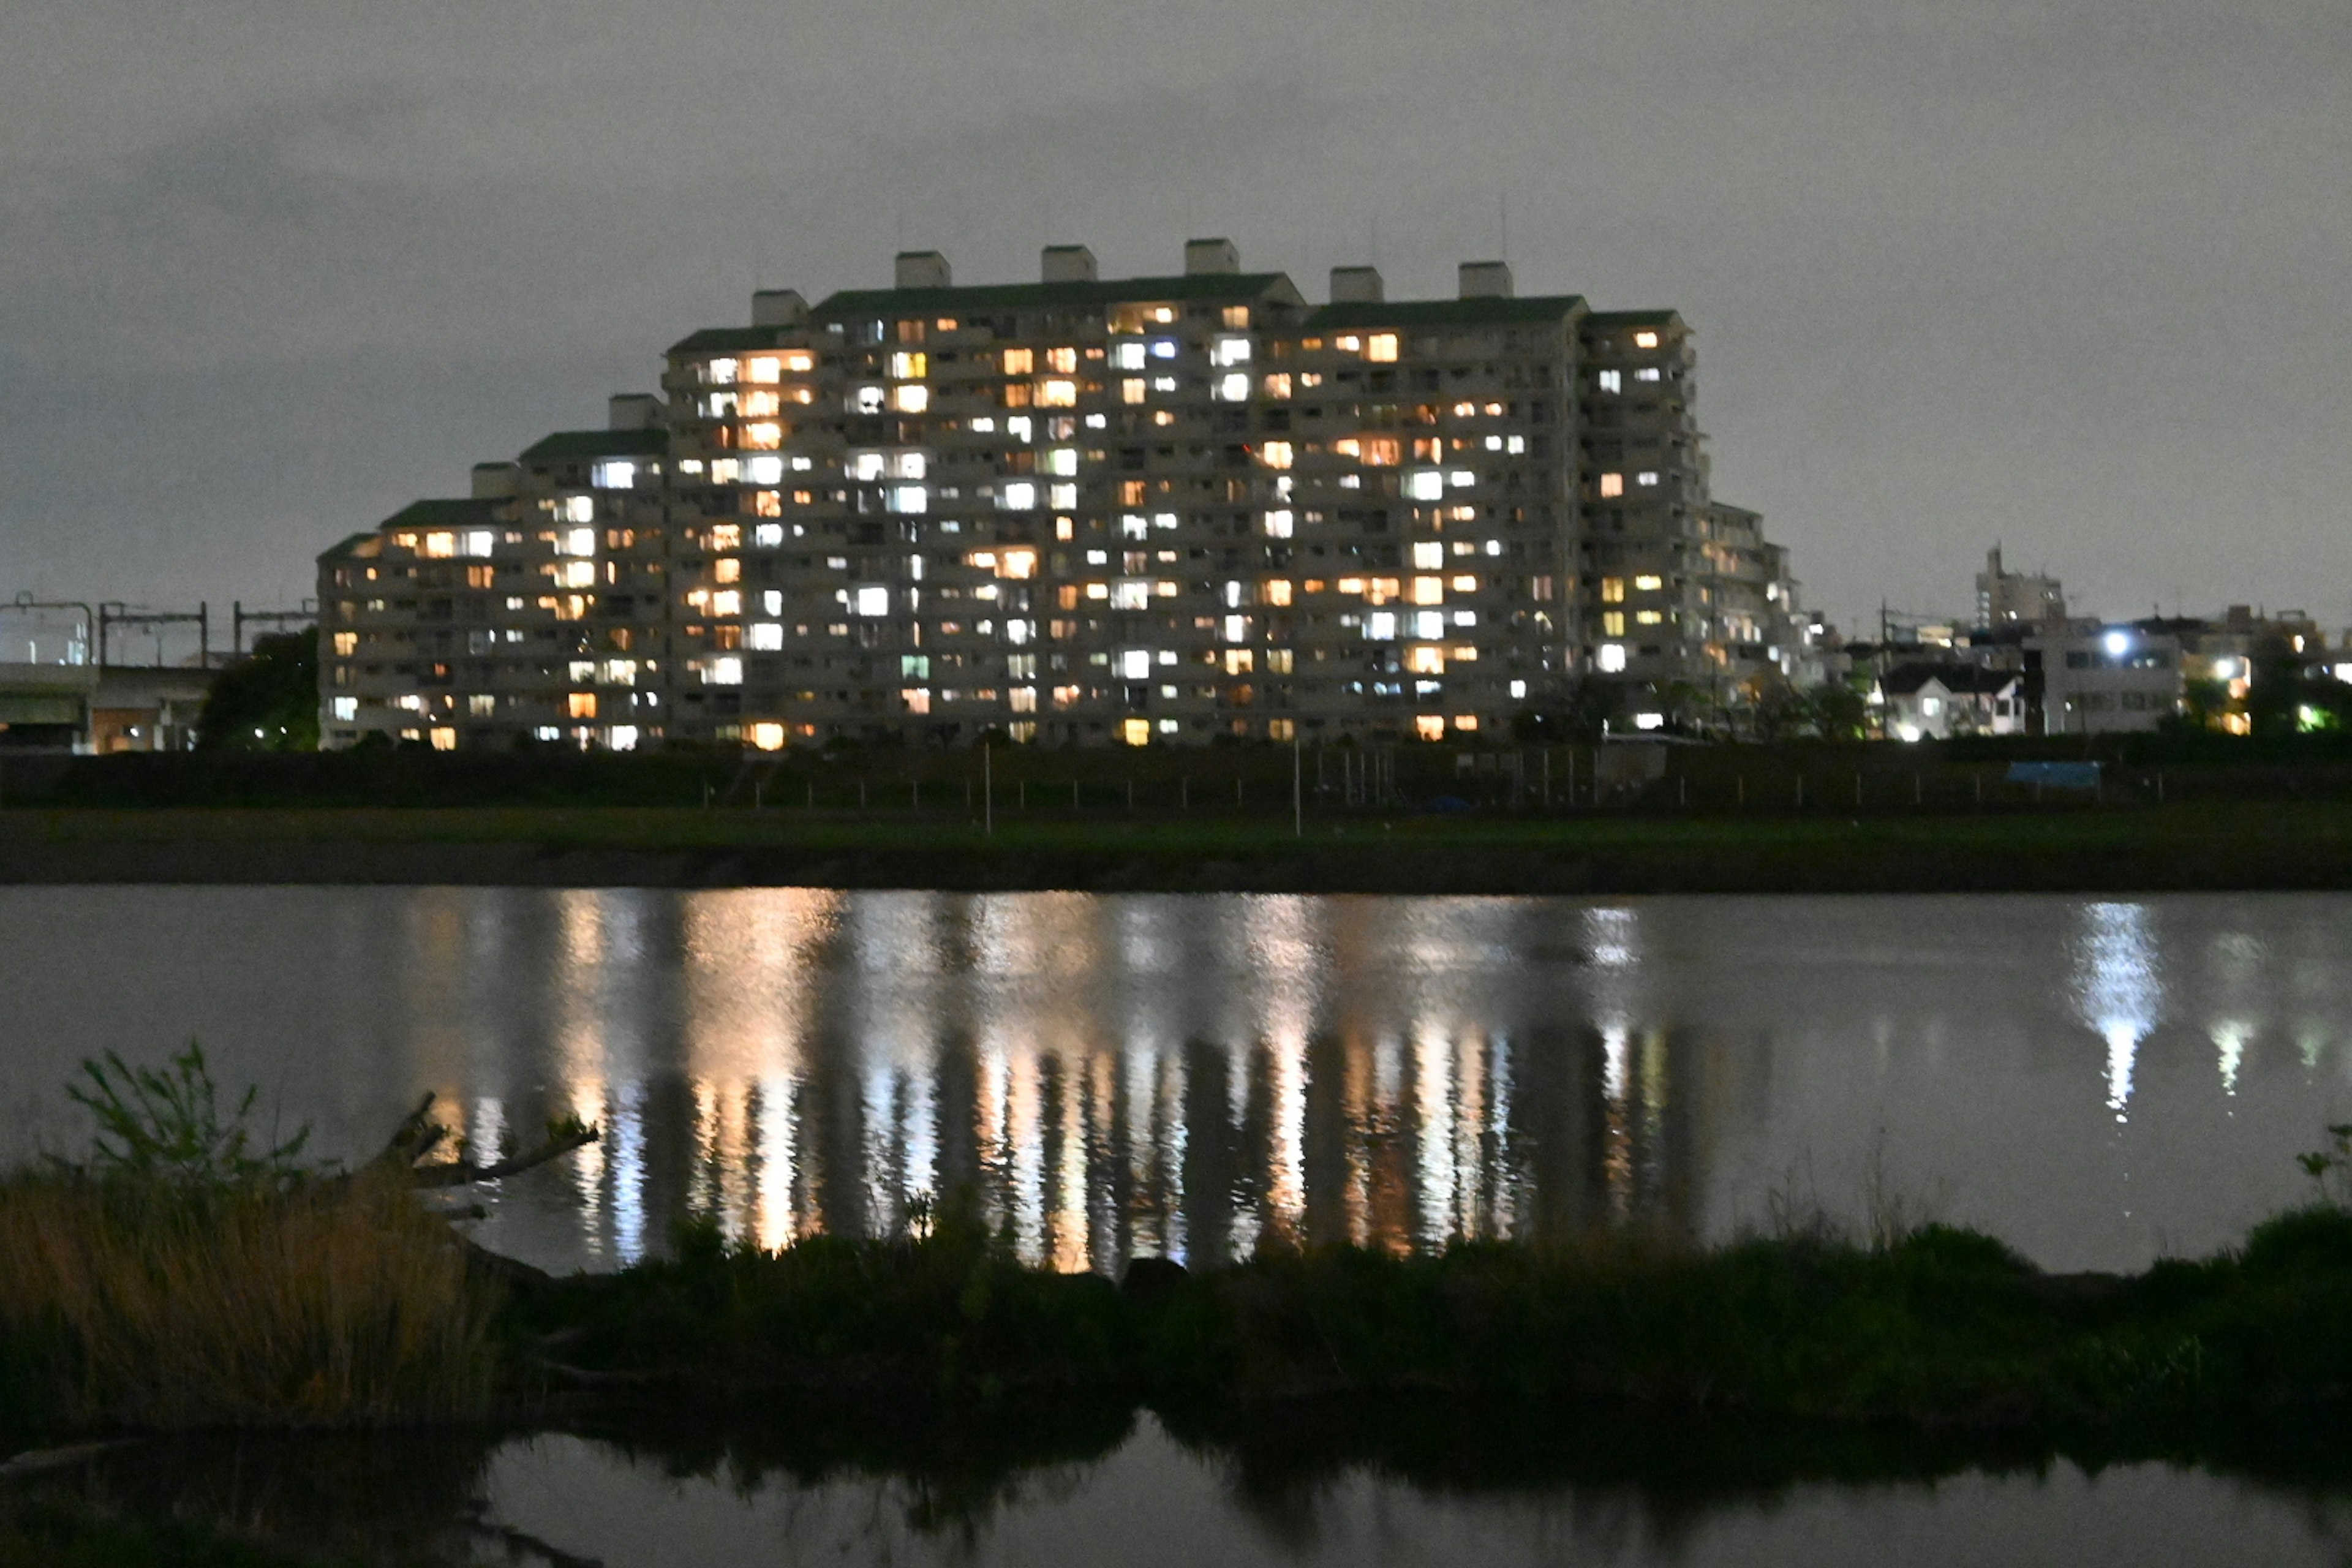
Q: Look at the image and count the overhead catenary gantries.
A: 3